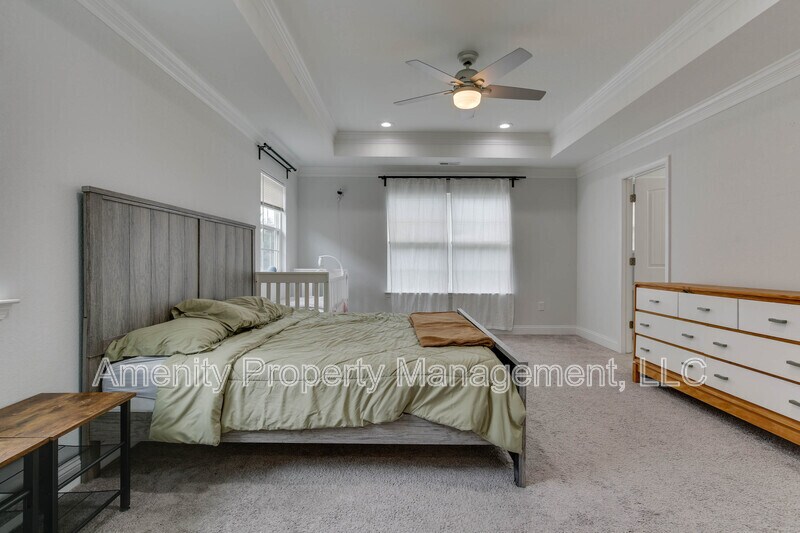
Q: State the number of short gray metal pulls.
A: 11